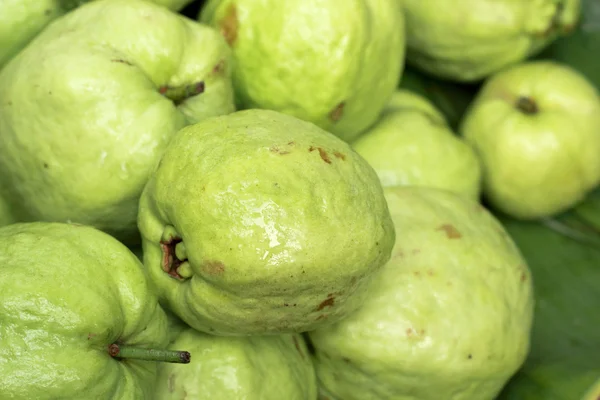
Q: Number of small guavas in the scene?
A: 1